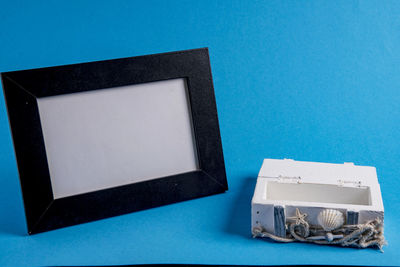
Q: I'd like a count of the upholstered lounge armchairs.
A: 0